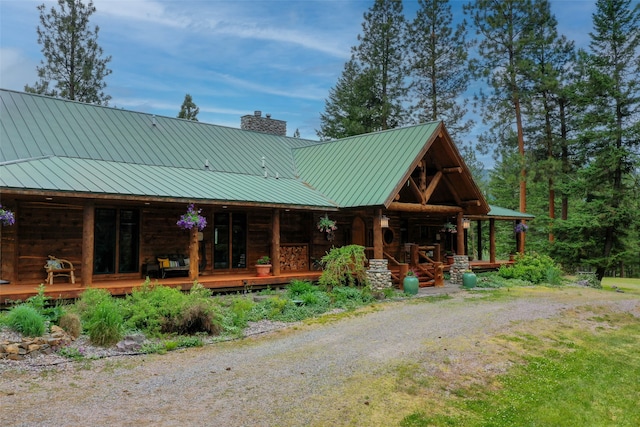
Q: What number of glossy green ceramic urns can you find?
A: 2